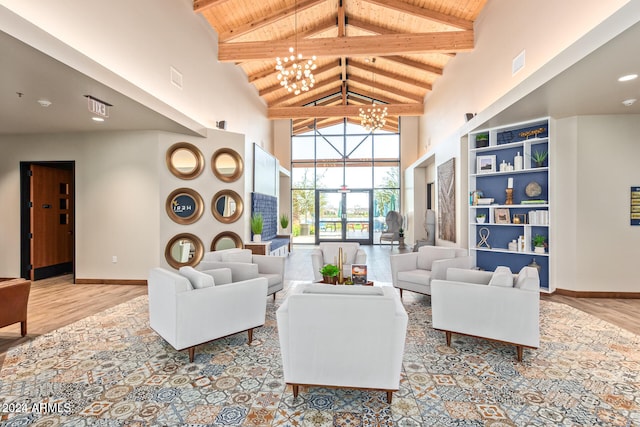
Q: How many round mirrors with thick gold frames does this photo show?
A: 6